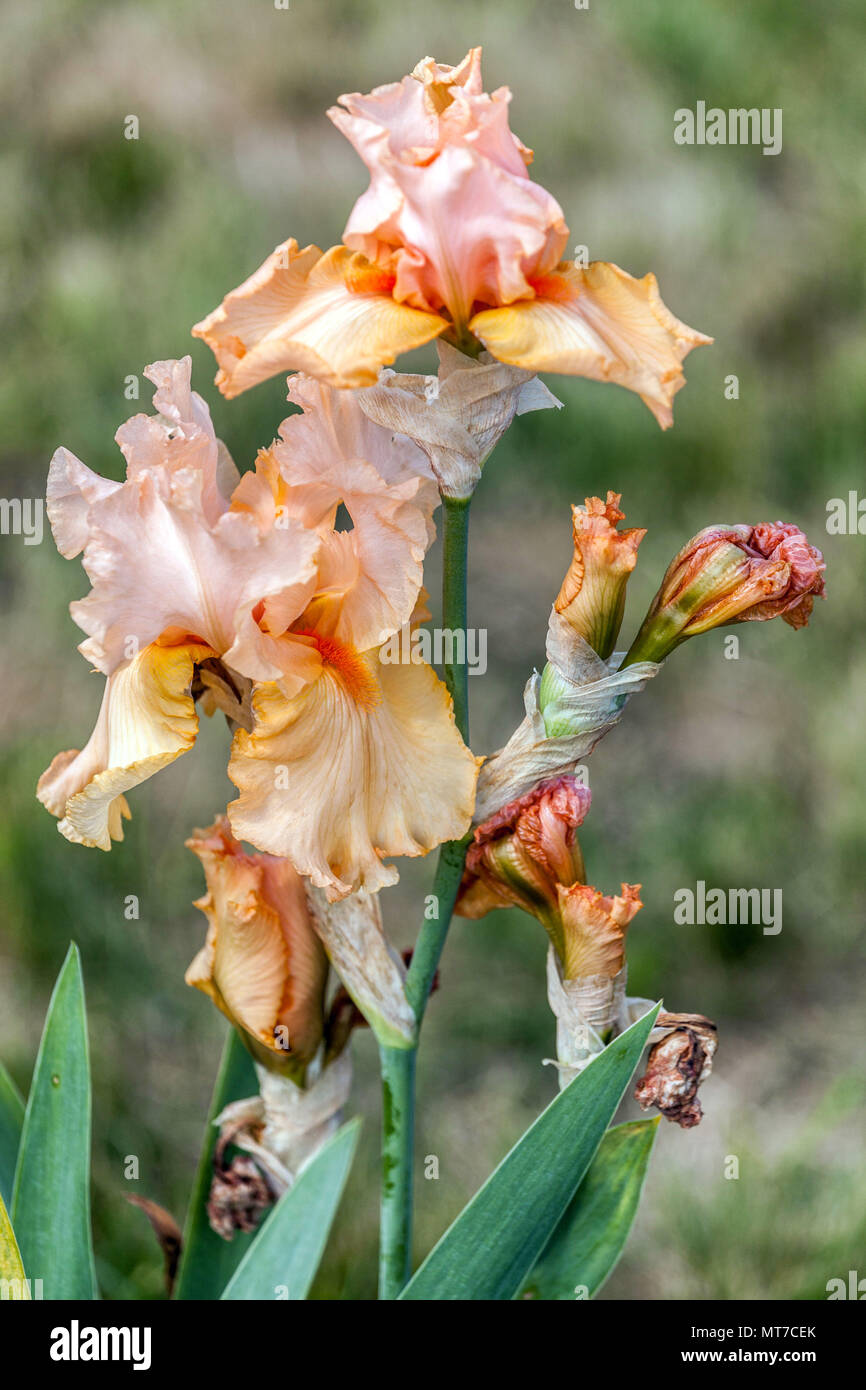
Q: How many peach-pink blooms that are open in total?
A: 2